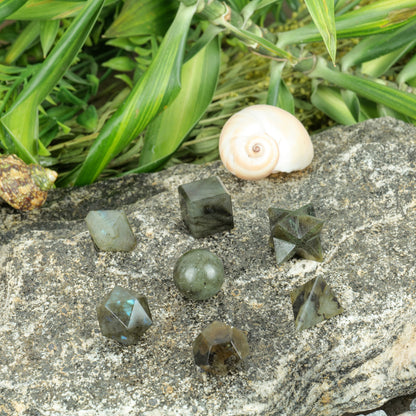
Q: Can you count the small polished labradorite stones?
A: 7